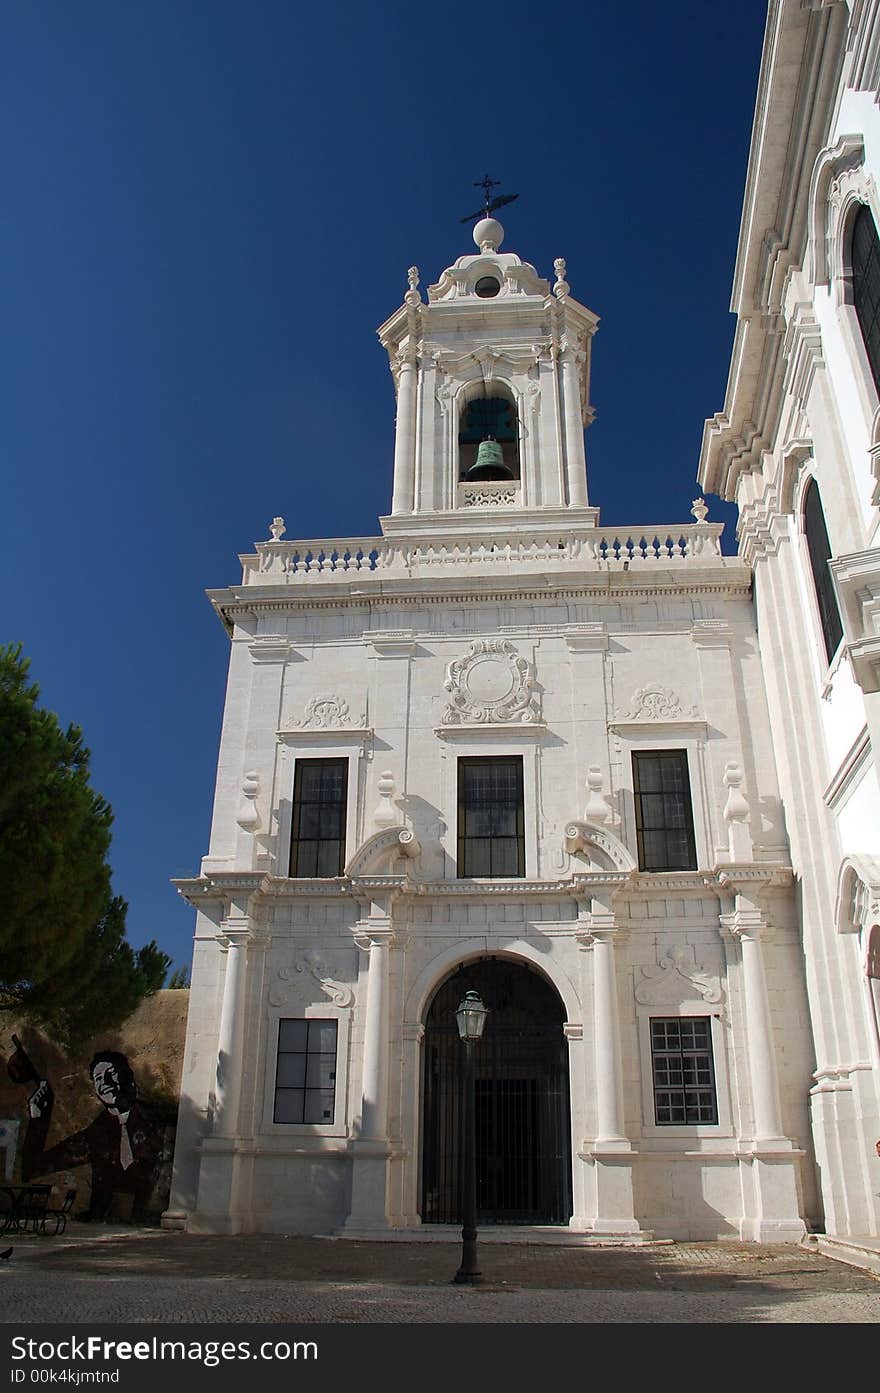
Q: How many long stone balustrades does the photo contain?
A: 1